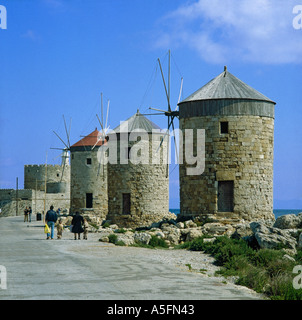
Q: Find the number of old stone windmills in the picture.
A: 3